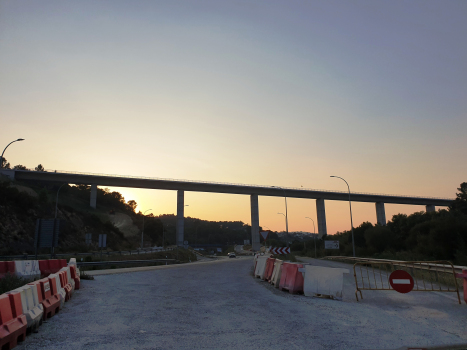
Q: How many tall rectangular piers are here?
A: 6